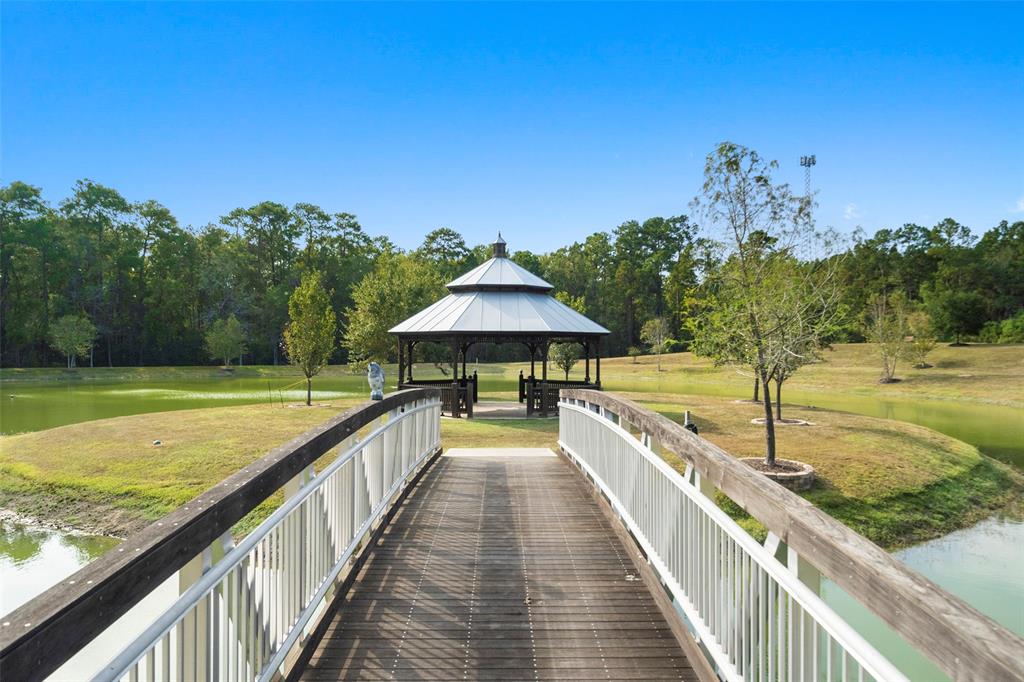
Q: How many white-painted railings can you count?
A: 2